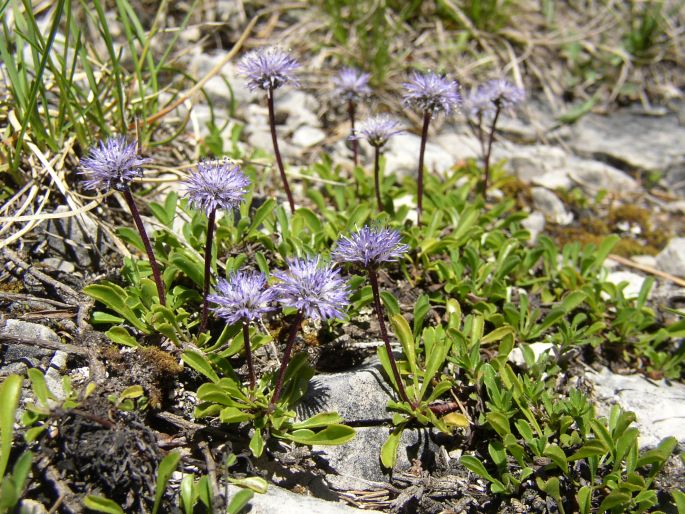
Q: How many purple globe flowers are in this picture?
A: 11